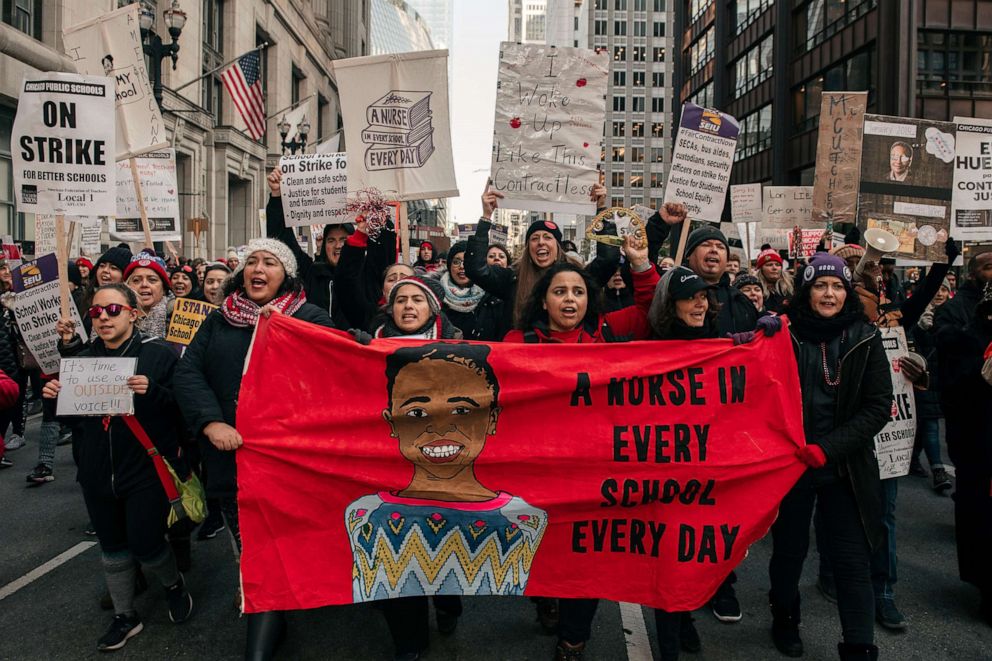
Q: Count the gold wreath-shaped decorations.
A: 0